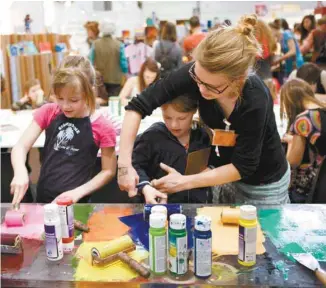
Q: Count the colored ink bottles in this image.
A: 7